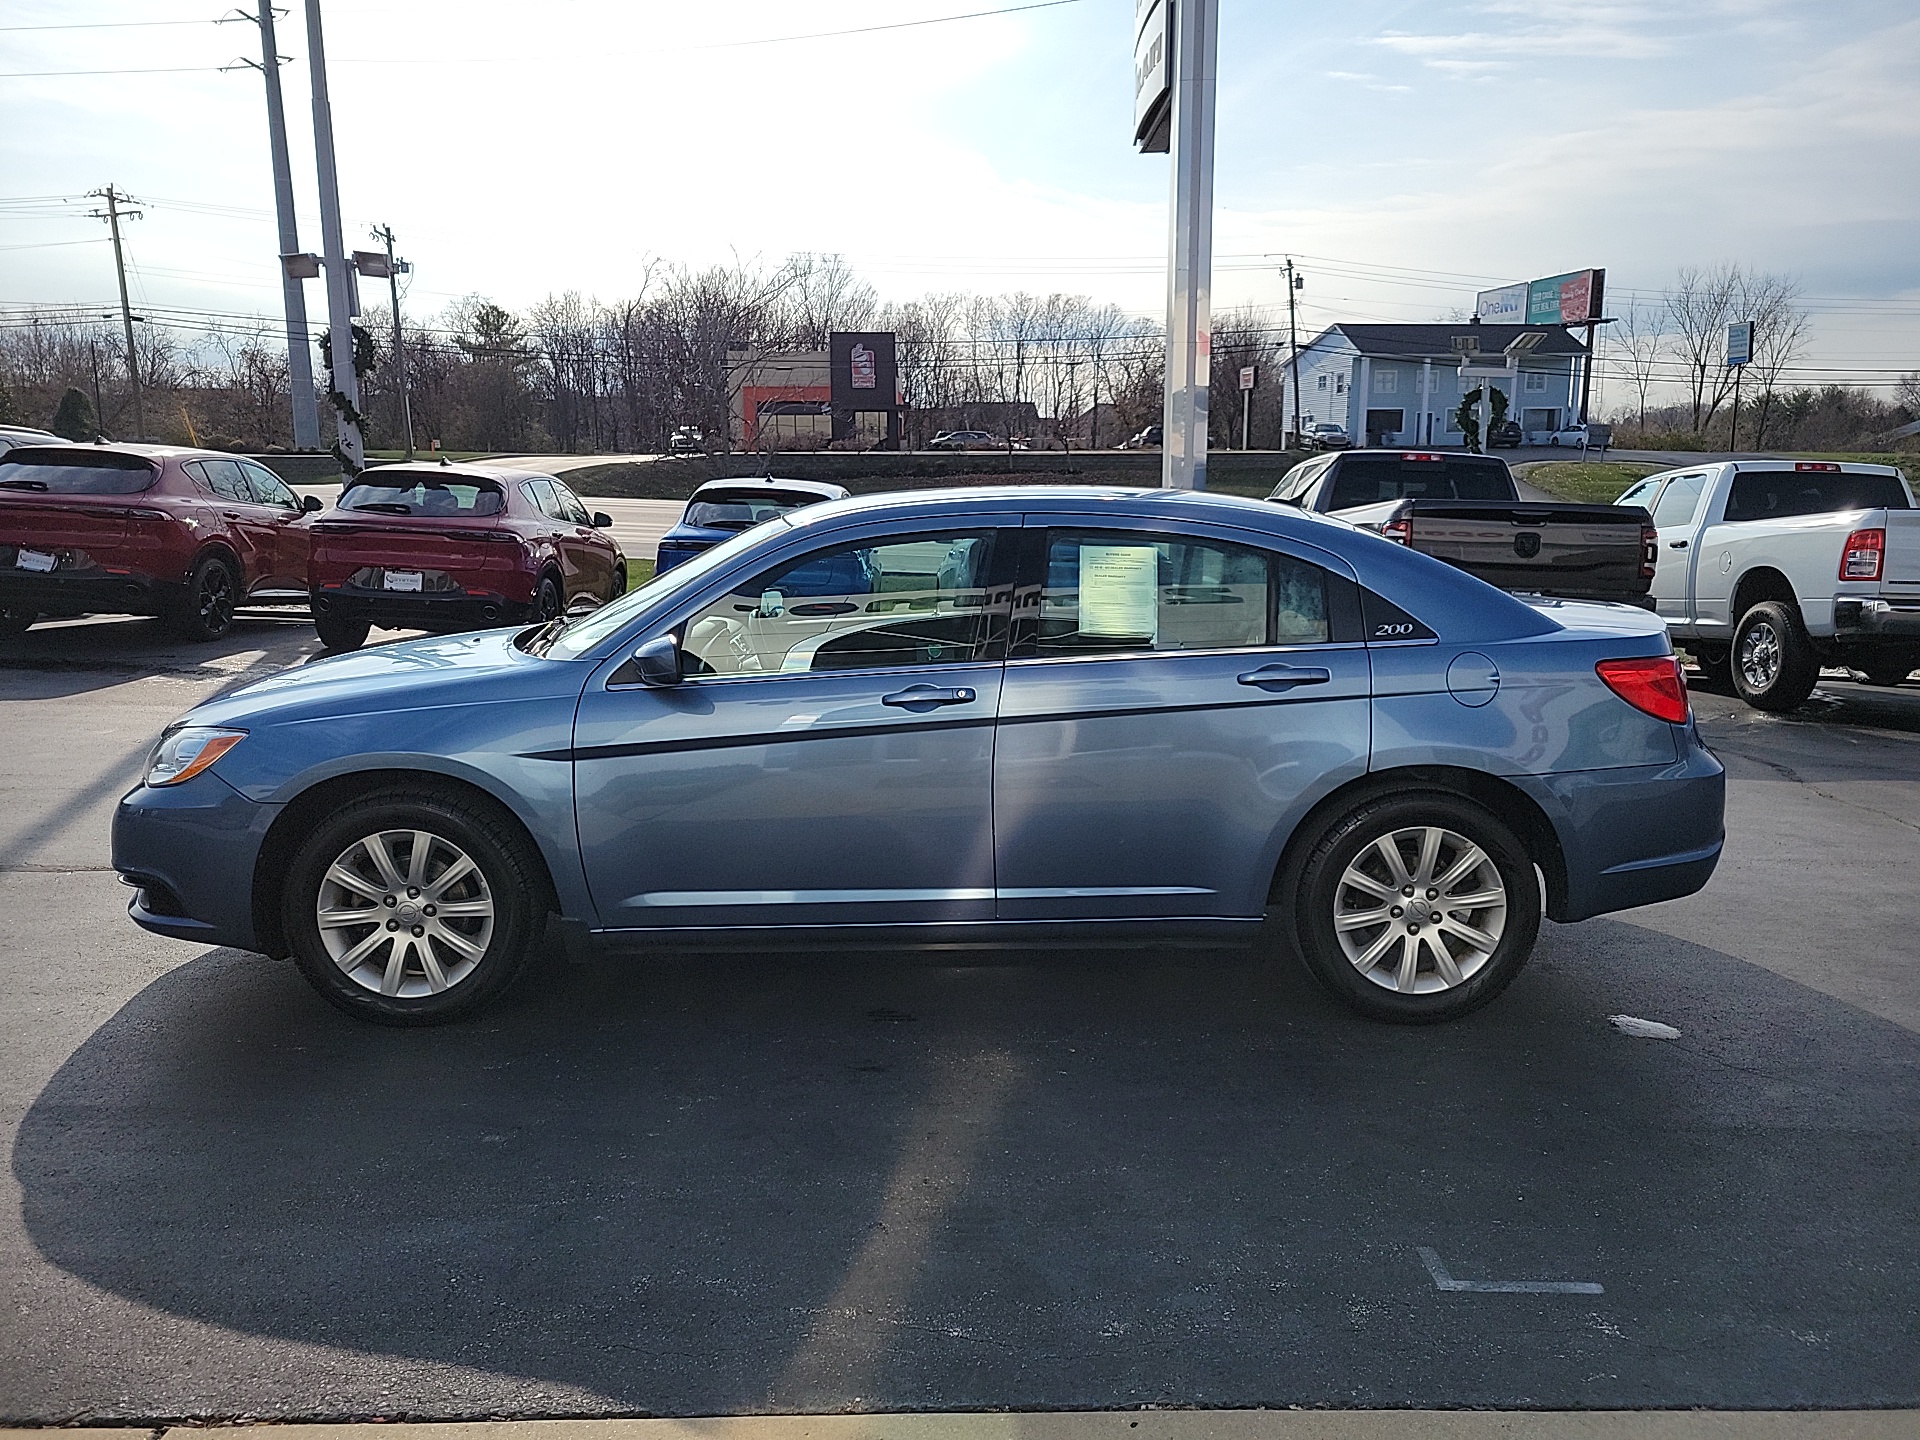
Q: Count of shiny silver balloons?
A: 0